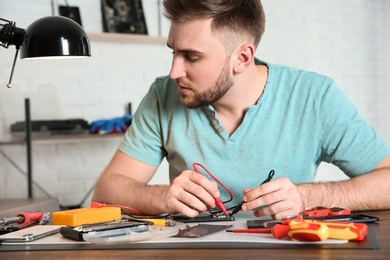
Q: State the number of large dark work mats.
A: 1